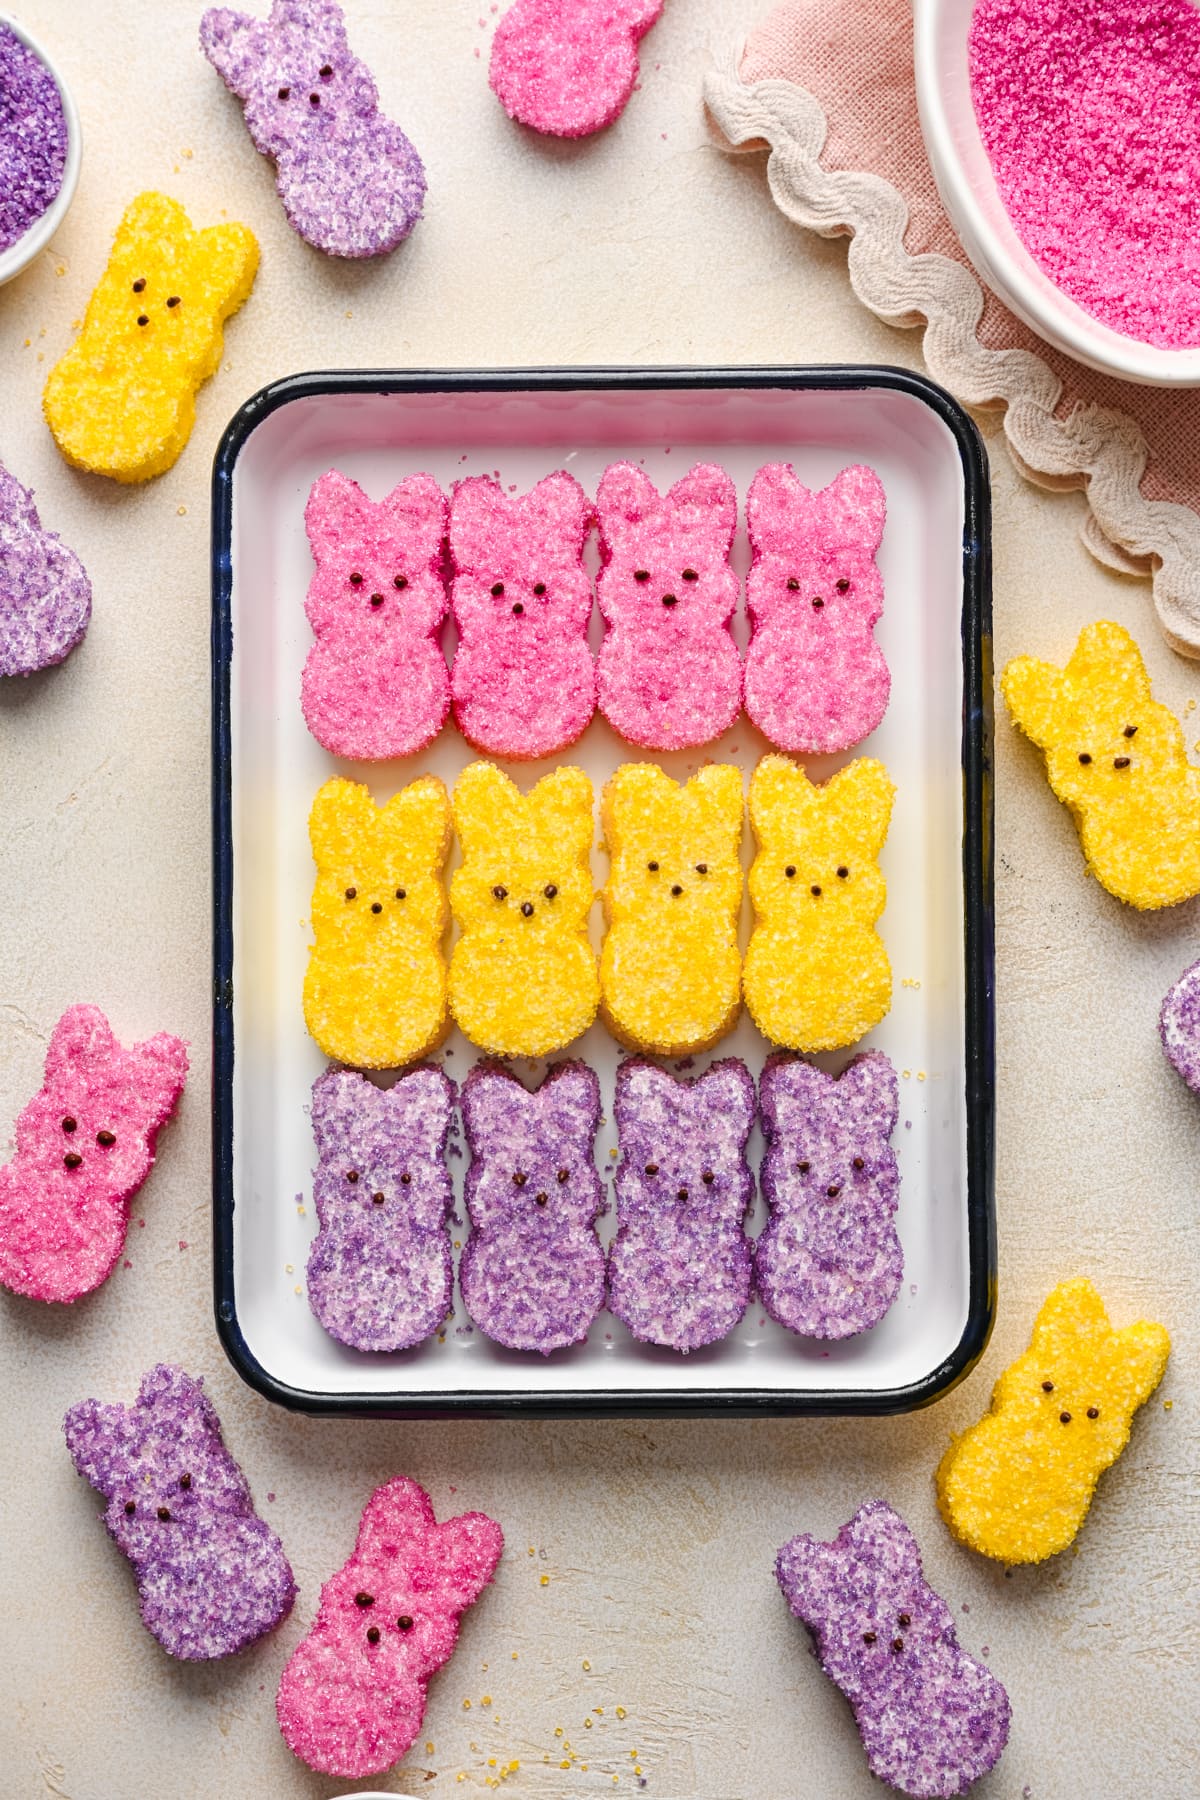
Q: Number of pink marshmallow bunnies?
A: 7